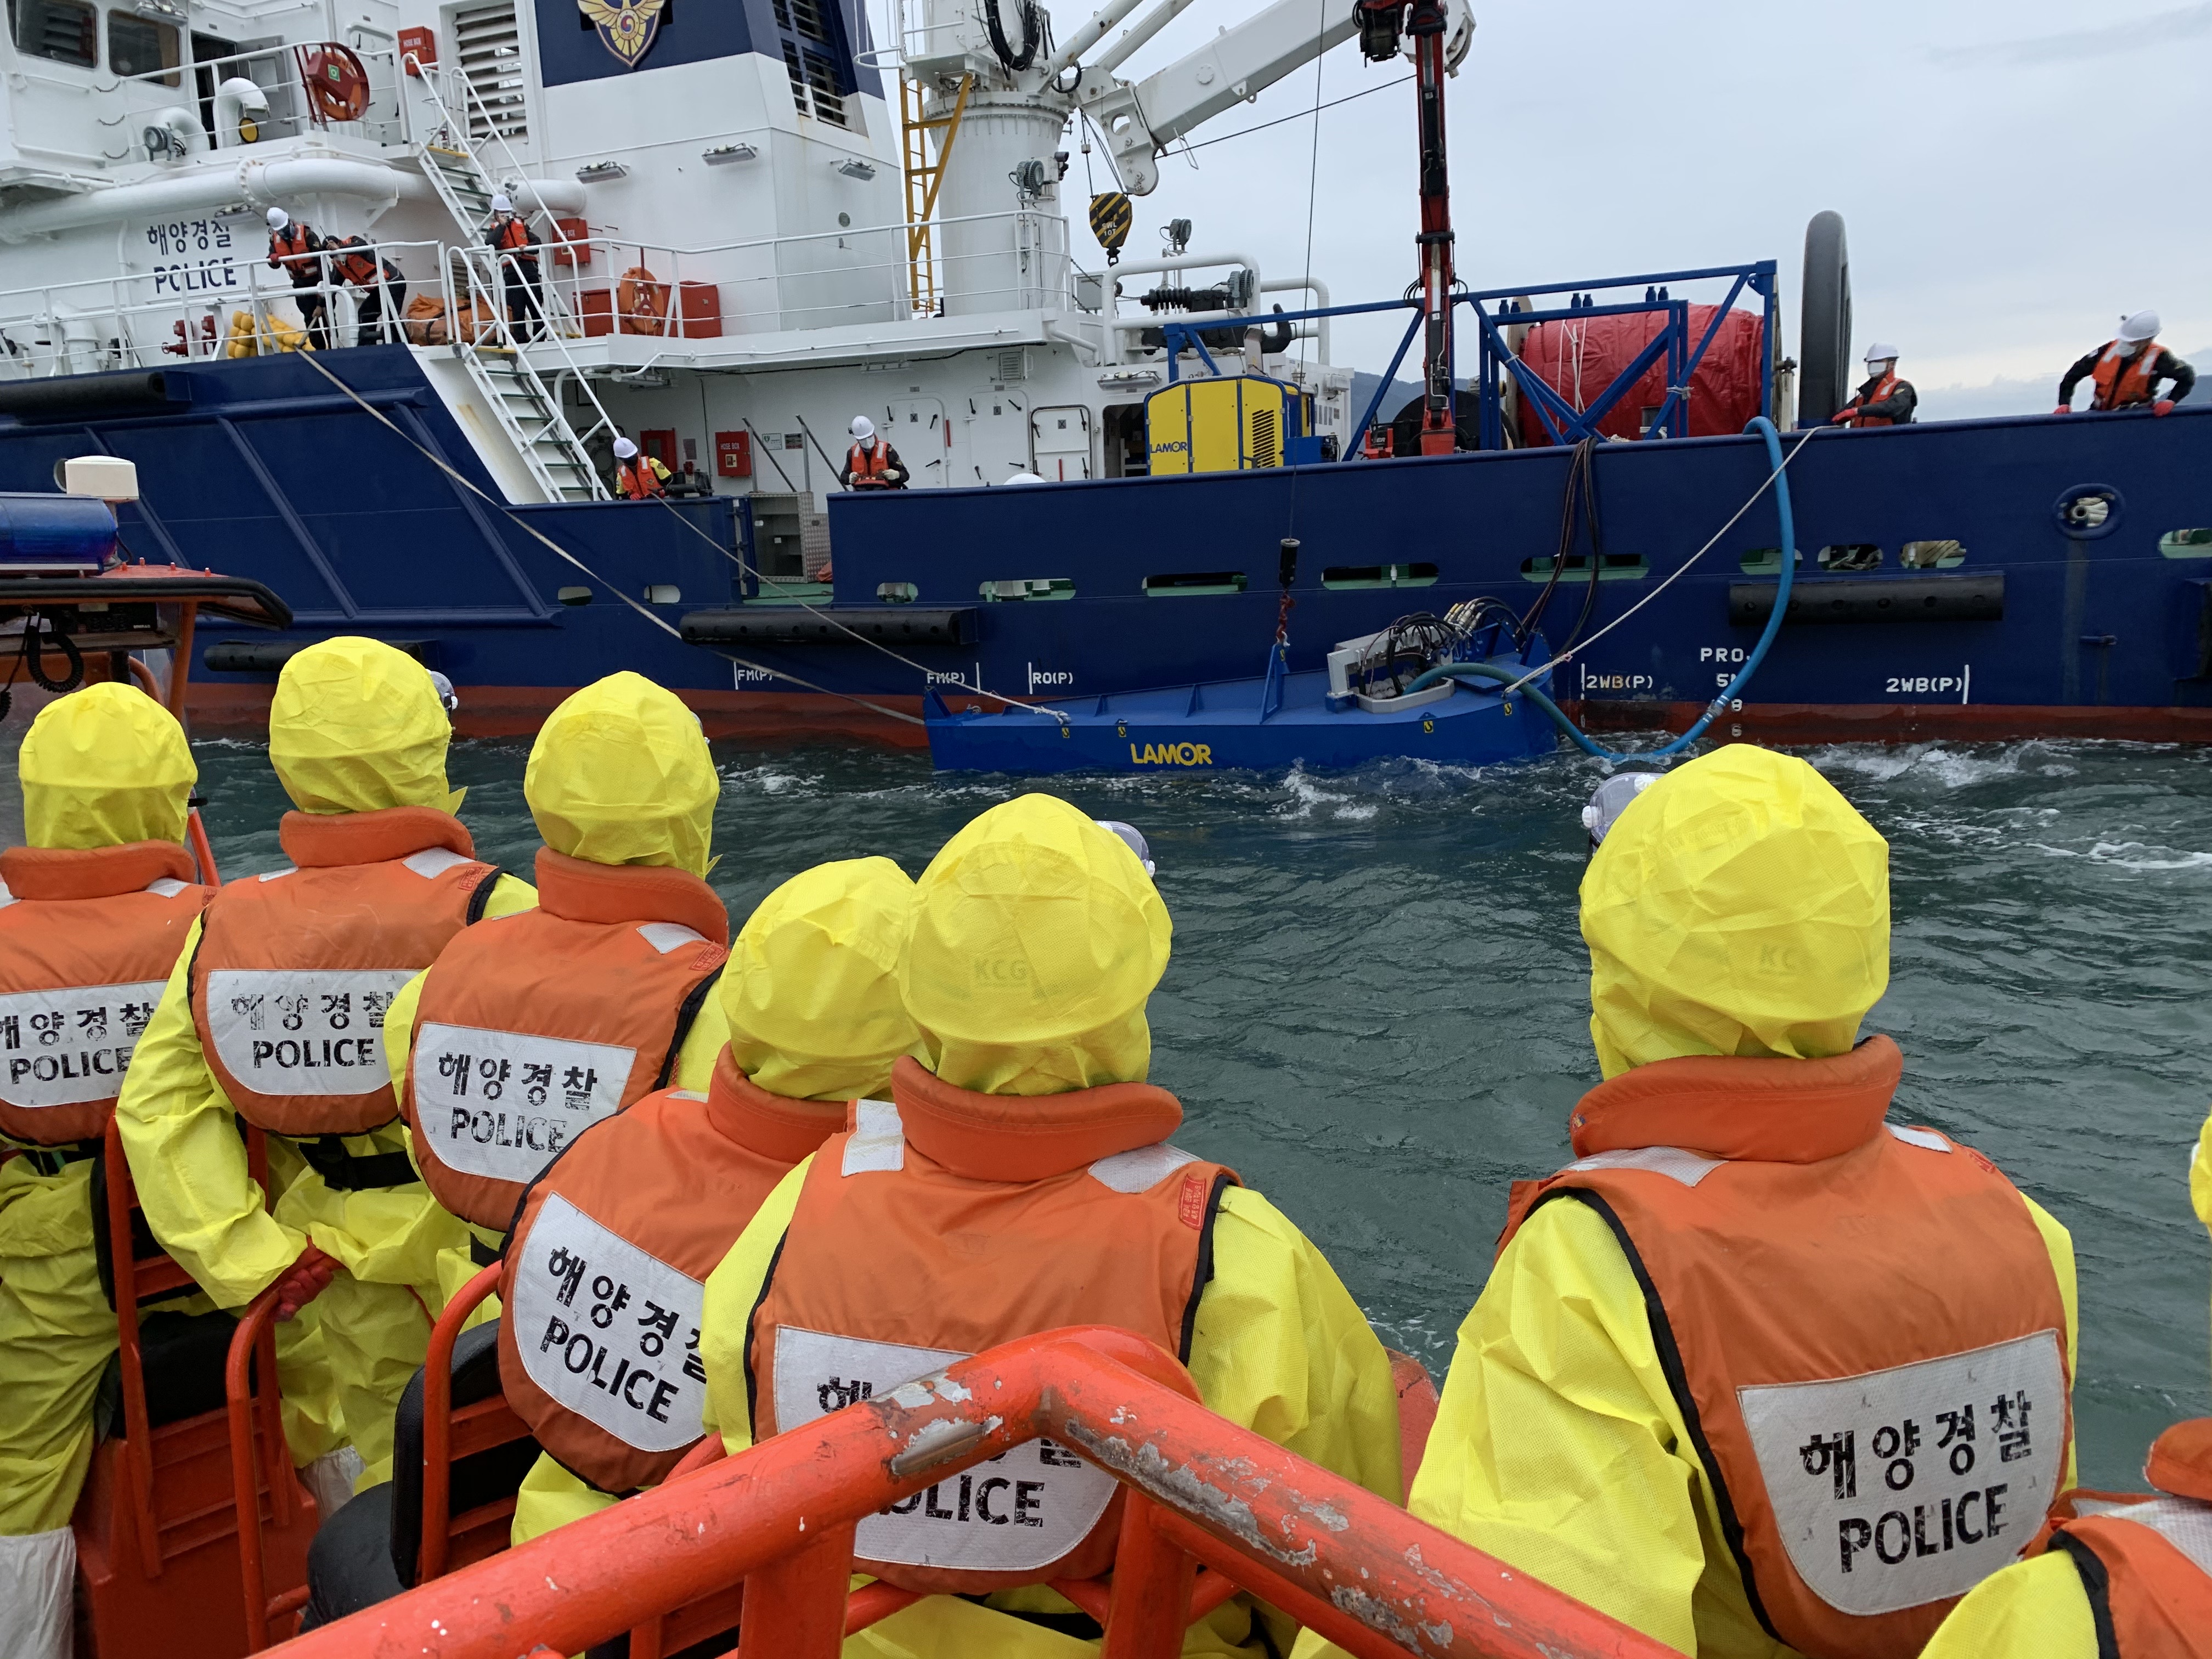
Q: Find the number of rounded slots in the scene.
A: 11